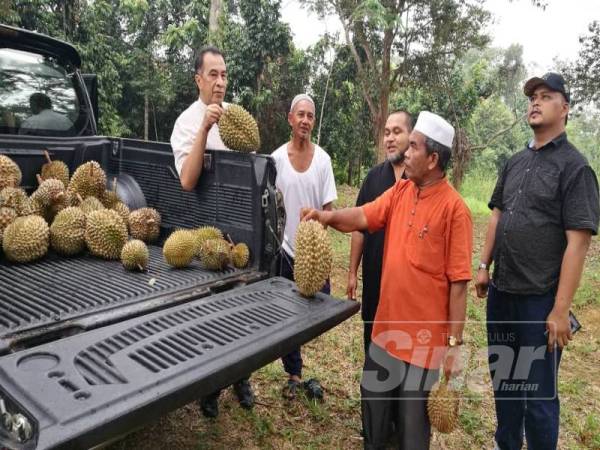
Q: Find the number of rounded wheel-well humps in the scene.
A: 1